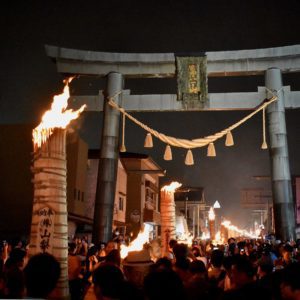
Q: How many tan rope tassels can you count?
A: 7